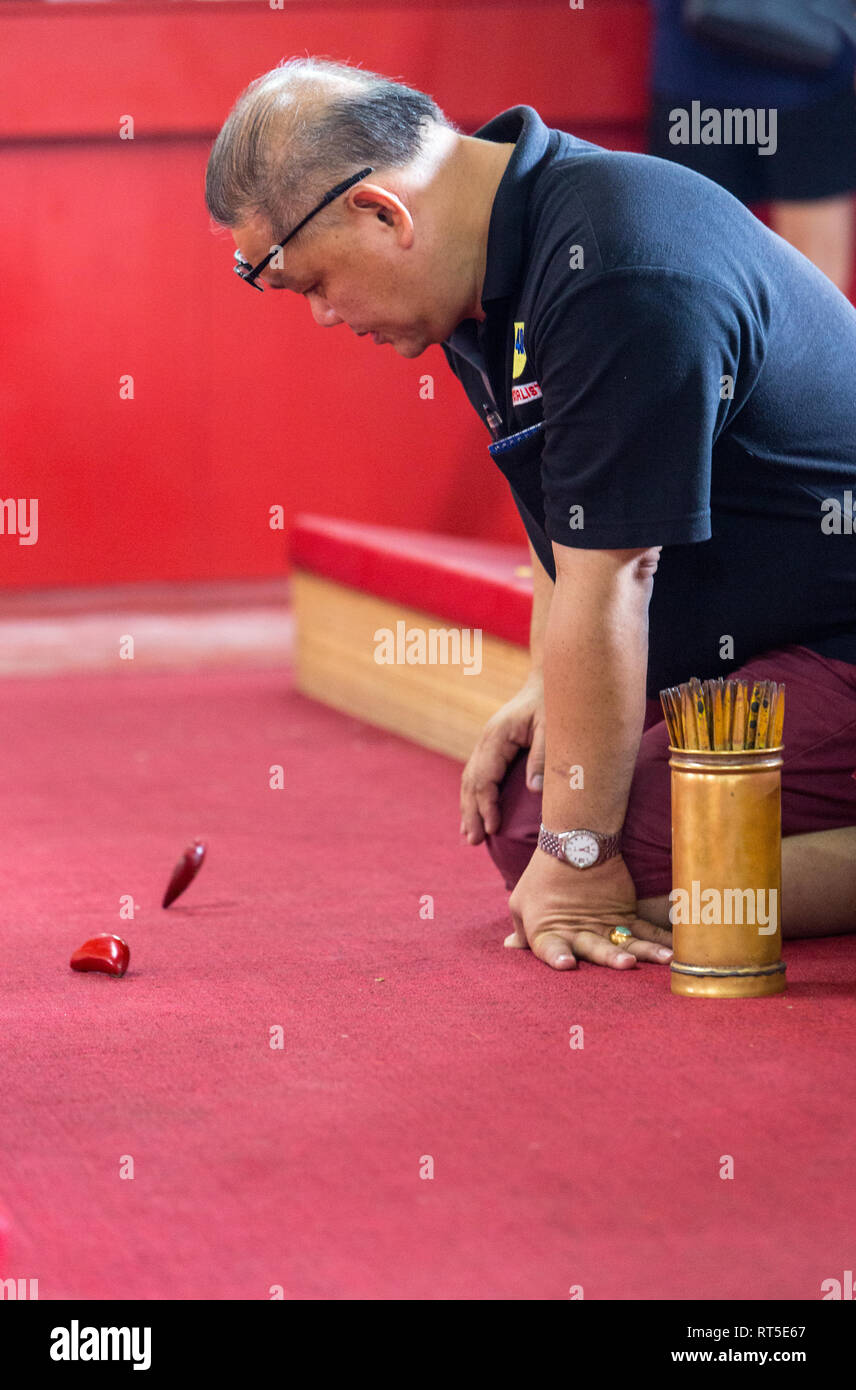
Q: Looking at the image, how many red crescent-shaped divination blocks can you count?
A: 2